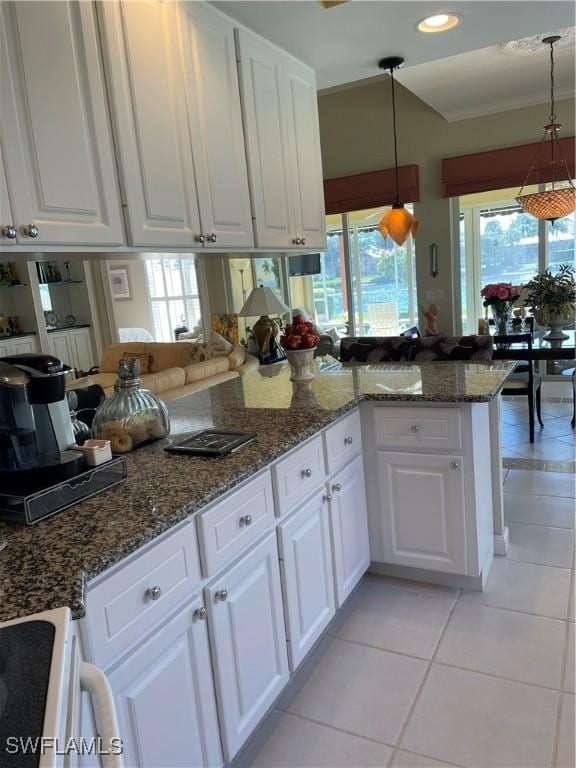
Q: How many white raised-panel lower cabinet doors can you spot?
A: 5